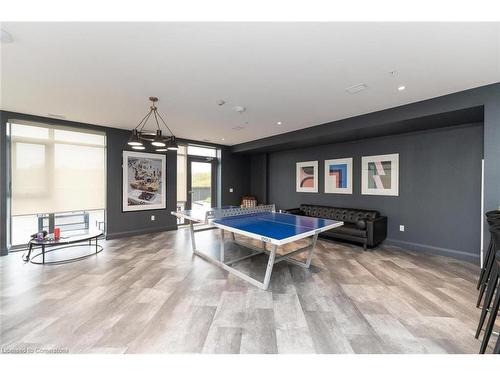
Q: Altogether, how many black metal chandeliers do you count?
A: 1